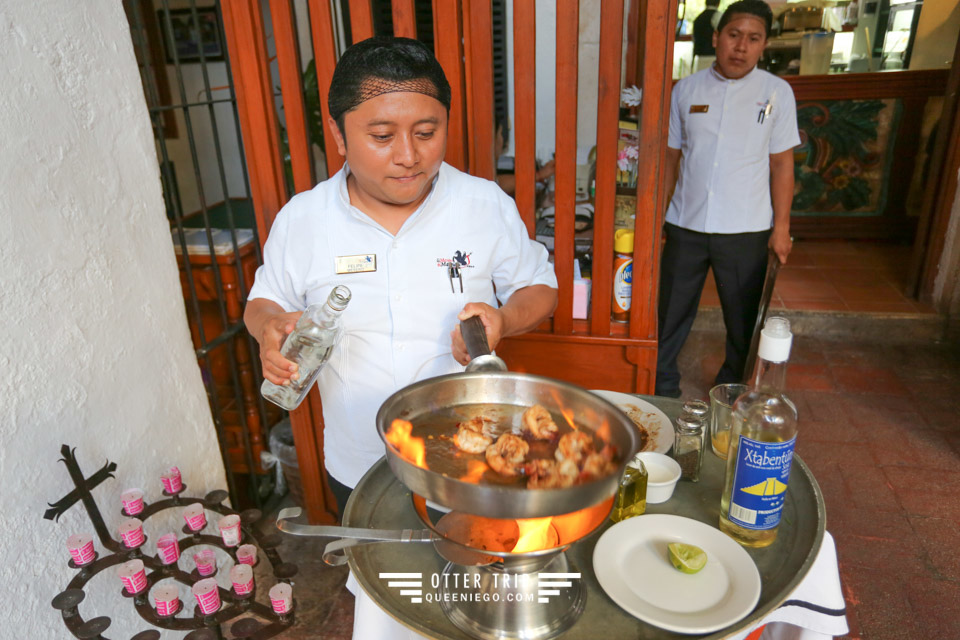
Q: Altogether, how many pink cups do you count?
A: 14